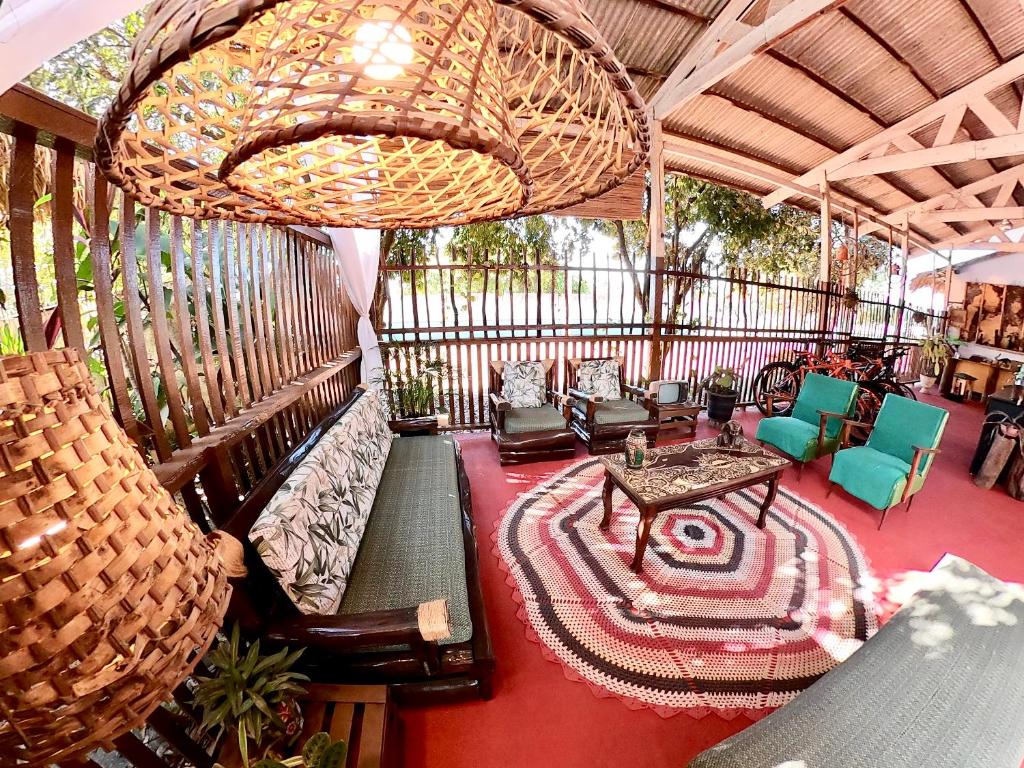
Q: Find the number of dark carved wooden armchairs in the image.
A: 2